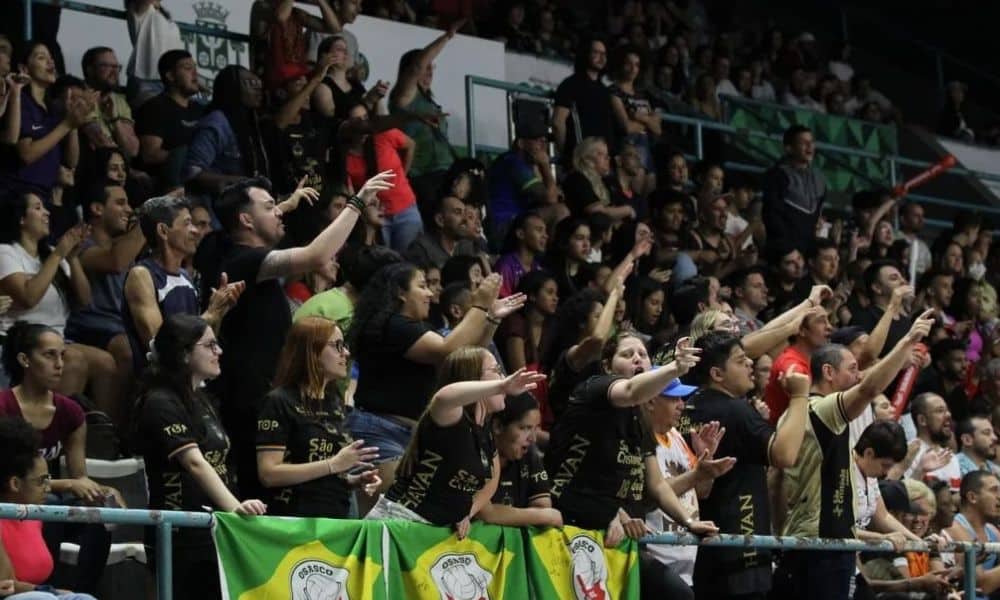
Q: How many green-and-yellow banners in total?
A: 3